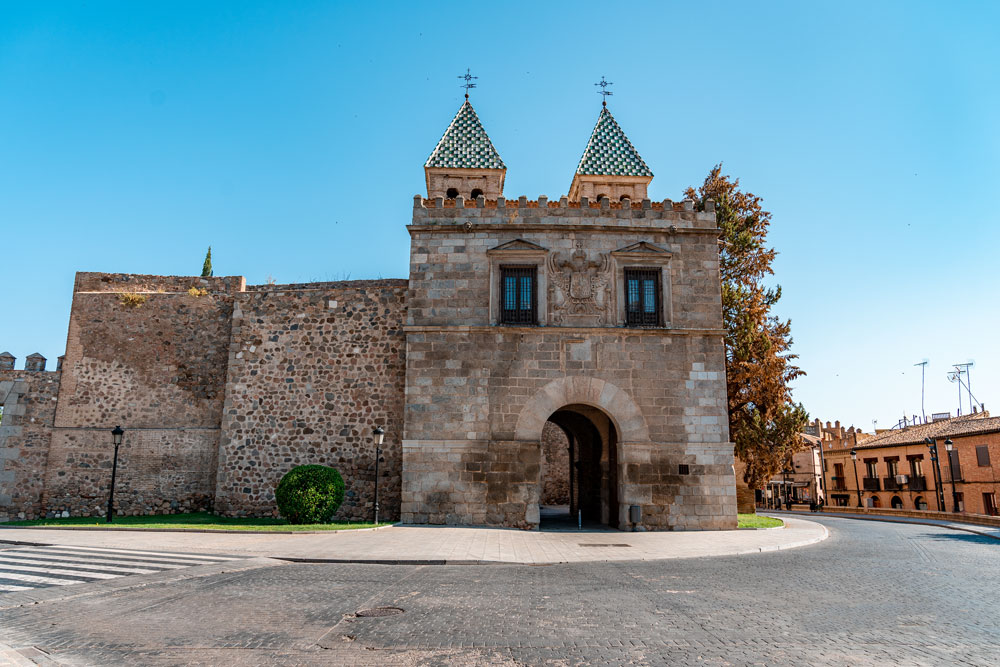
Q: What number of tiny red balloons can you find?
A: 0